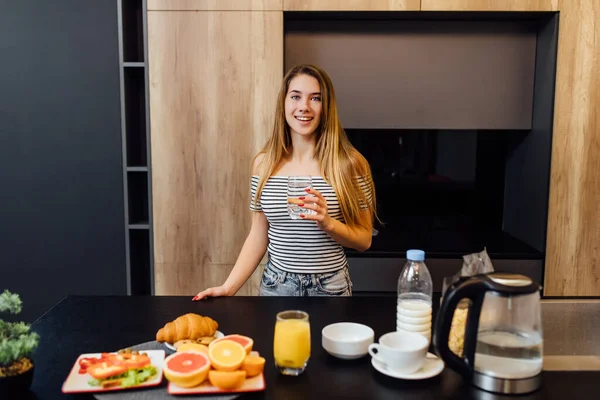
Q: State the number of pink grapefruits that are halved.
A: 2